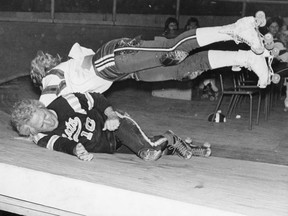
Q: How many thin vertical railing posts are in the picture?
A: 4